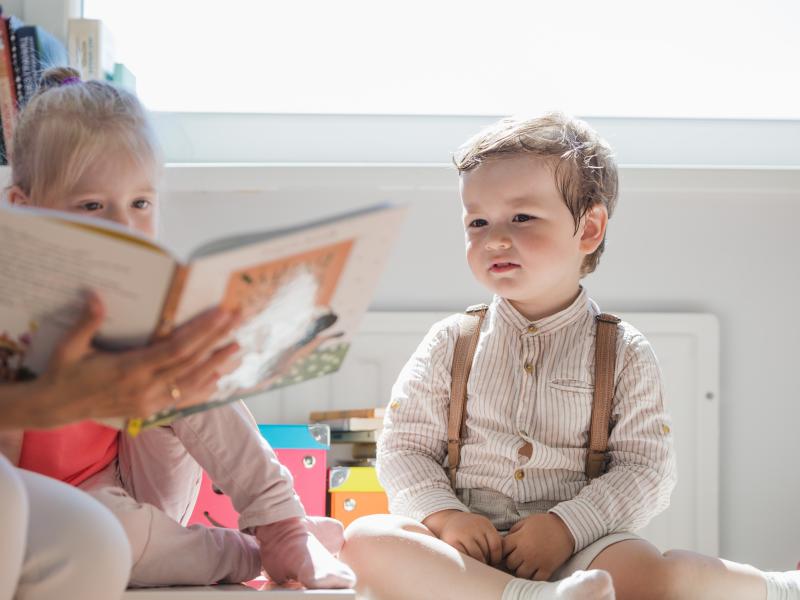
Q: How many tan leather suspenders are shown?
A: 2